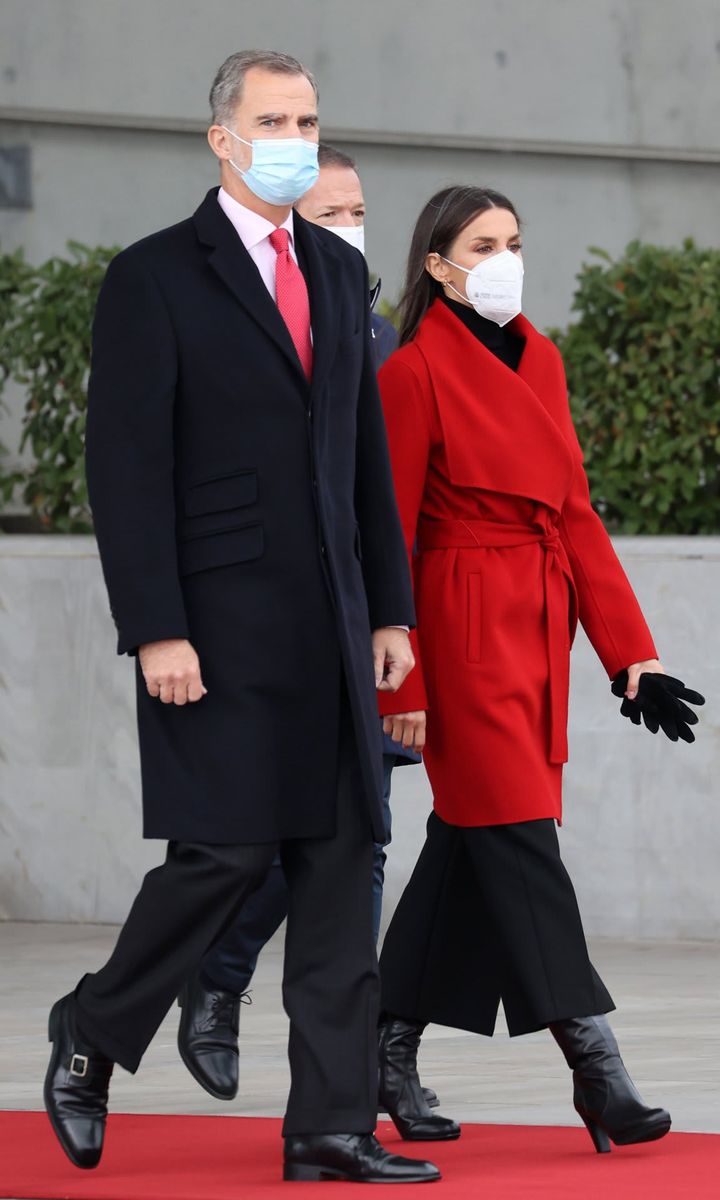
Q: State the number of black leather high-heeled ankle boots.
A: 2